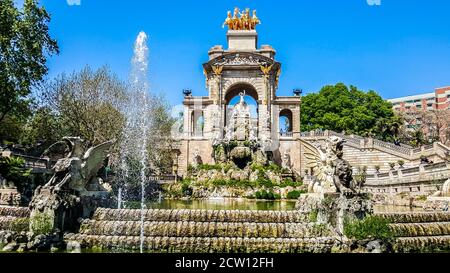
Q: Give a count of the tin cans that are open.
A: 0